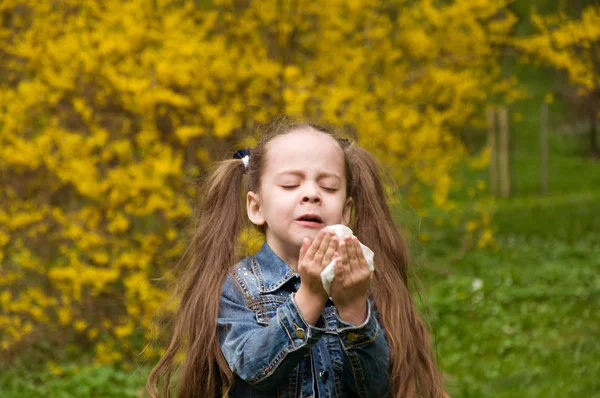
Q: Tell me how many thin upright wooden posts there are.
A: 3